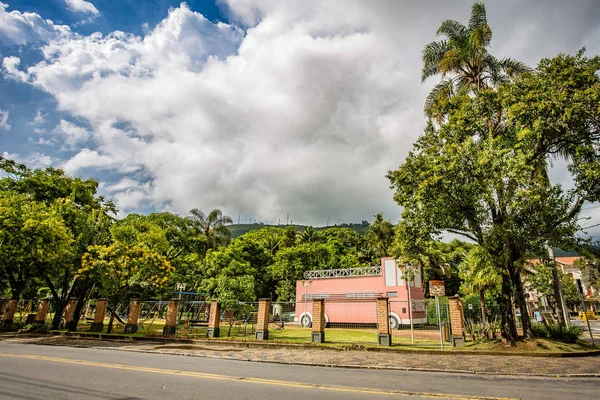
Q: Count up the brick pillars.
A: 11